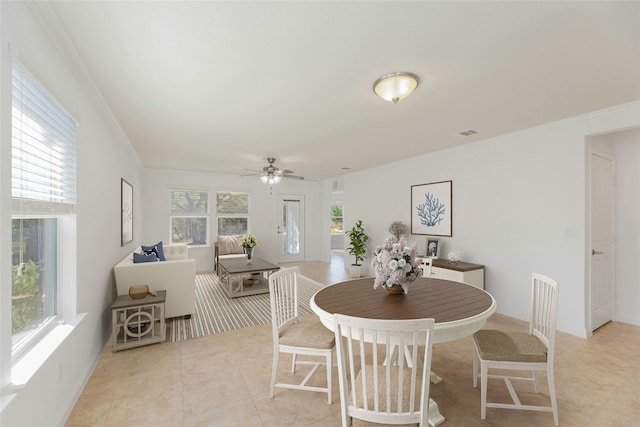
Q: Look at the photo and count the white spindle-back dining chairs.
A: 4